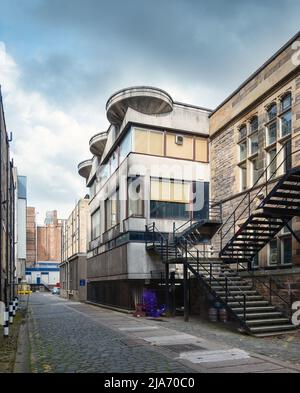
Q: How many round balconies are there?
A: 3